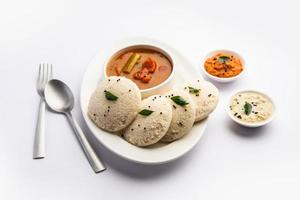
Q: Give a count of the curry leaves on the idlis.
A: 4